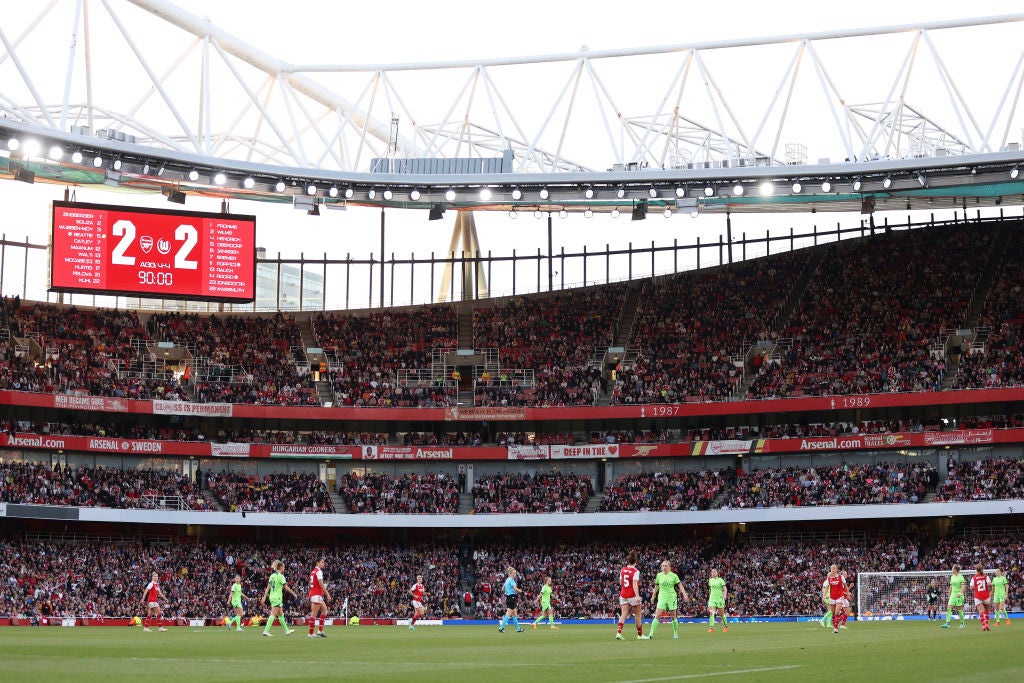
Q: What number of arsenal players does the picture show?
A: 7